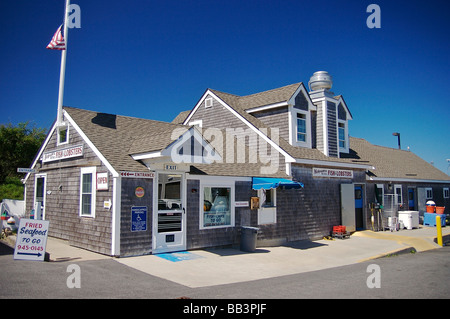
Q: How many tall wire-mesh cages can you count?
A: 1